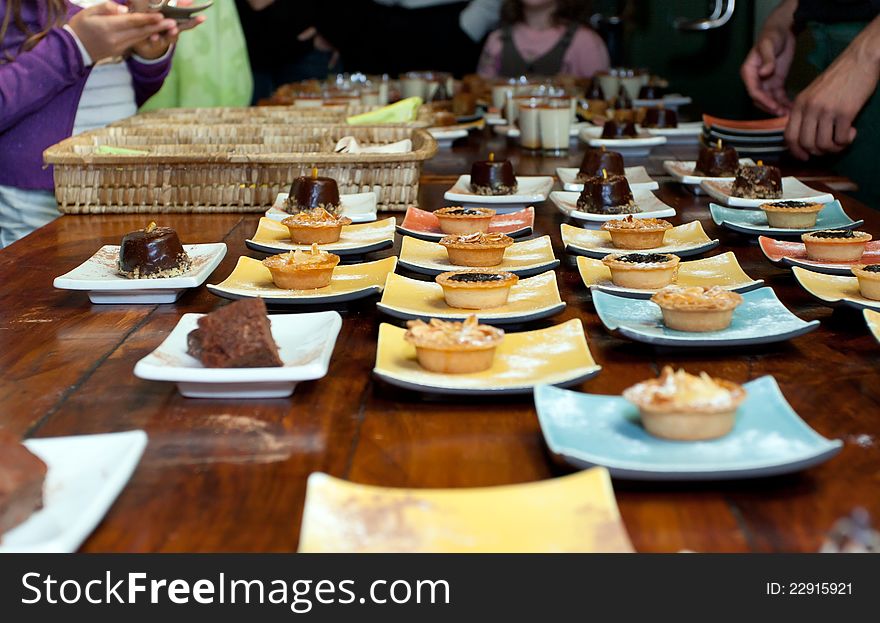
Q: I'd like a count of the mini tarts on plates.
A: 13